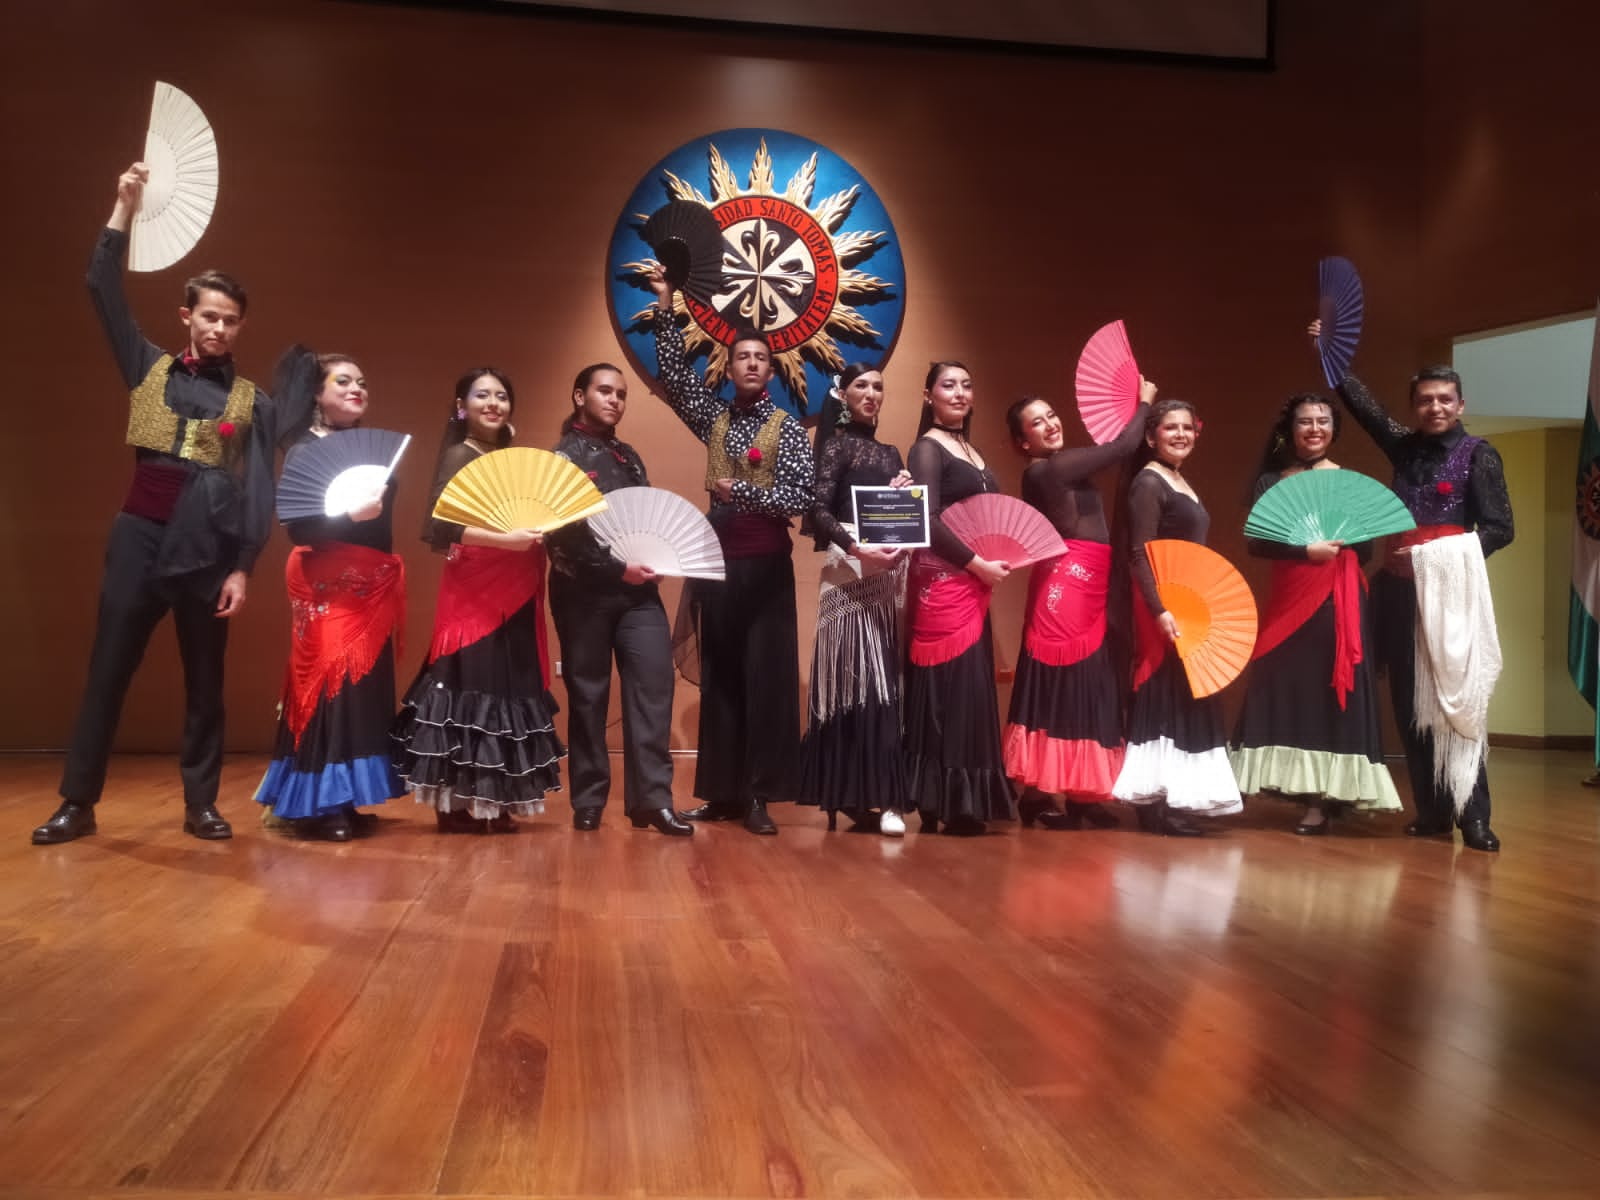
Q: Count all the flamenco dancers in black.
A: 11